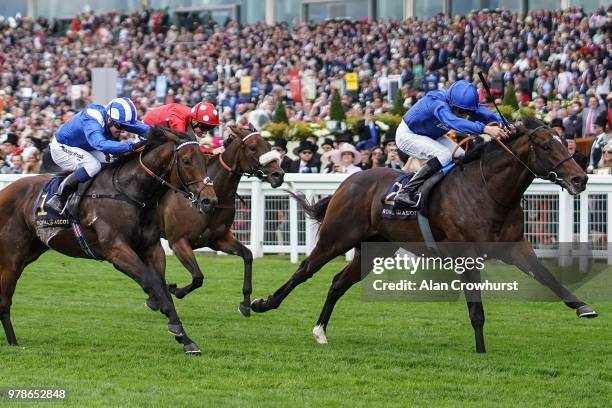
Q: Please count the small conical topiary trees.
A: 4